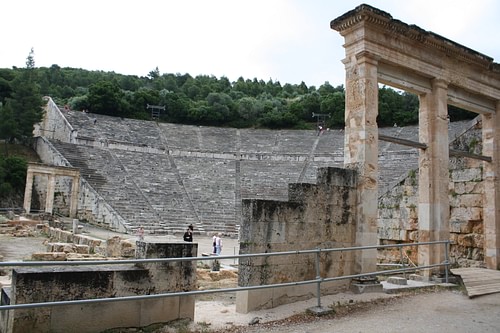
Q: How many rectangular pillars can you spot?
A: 6